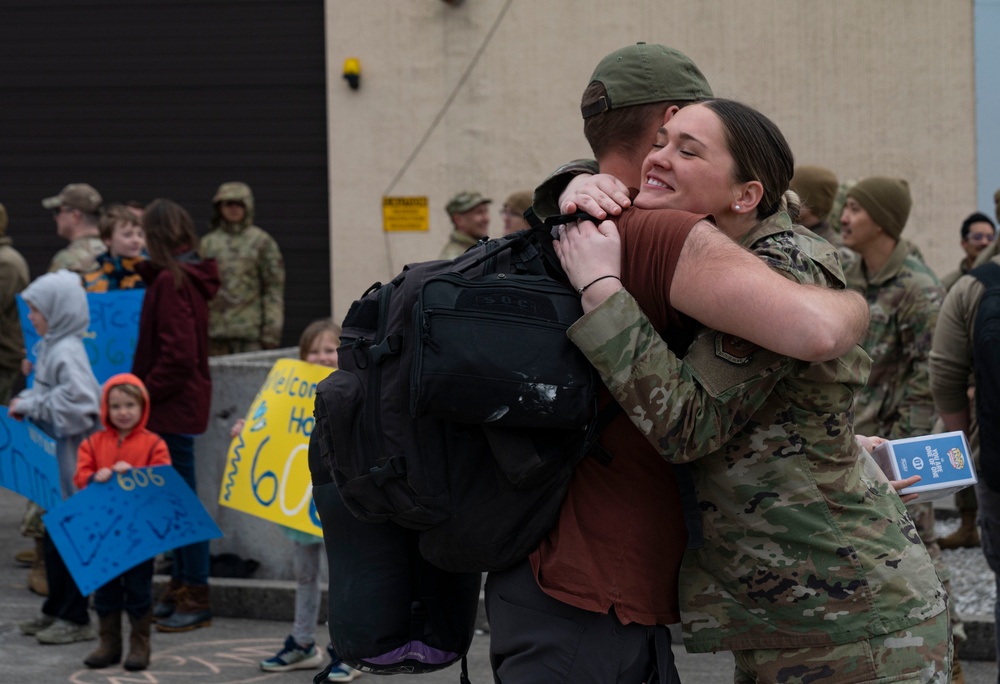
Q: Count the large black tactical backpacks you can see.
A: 1